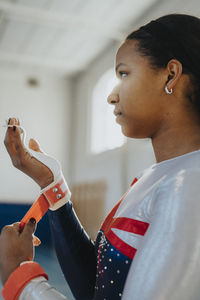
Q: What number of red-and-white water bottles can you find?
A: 0